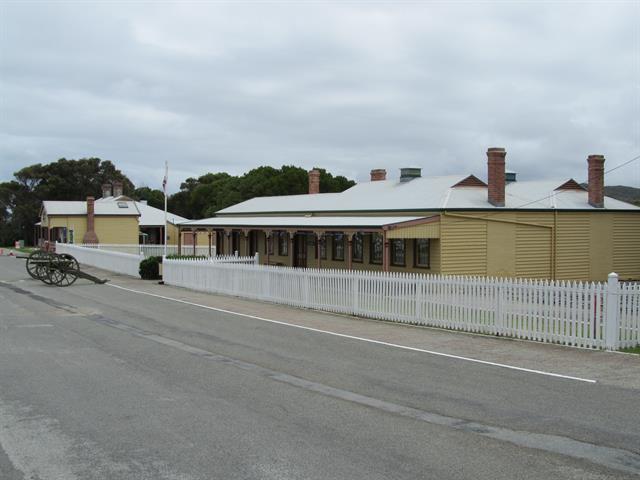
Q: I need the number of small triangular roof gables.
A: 2